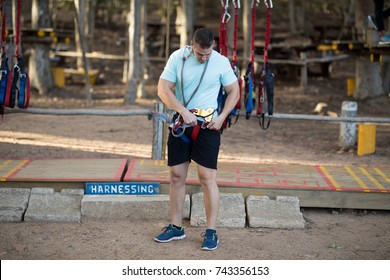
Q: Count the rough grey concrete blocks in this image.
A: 5